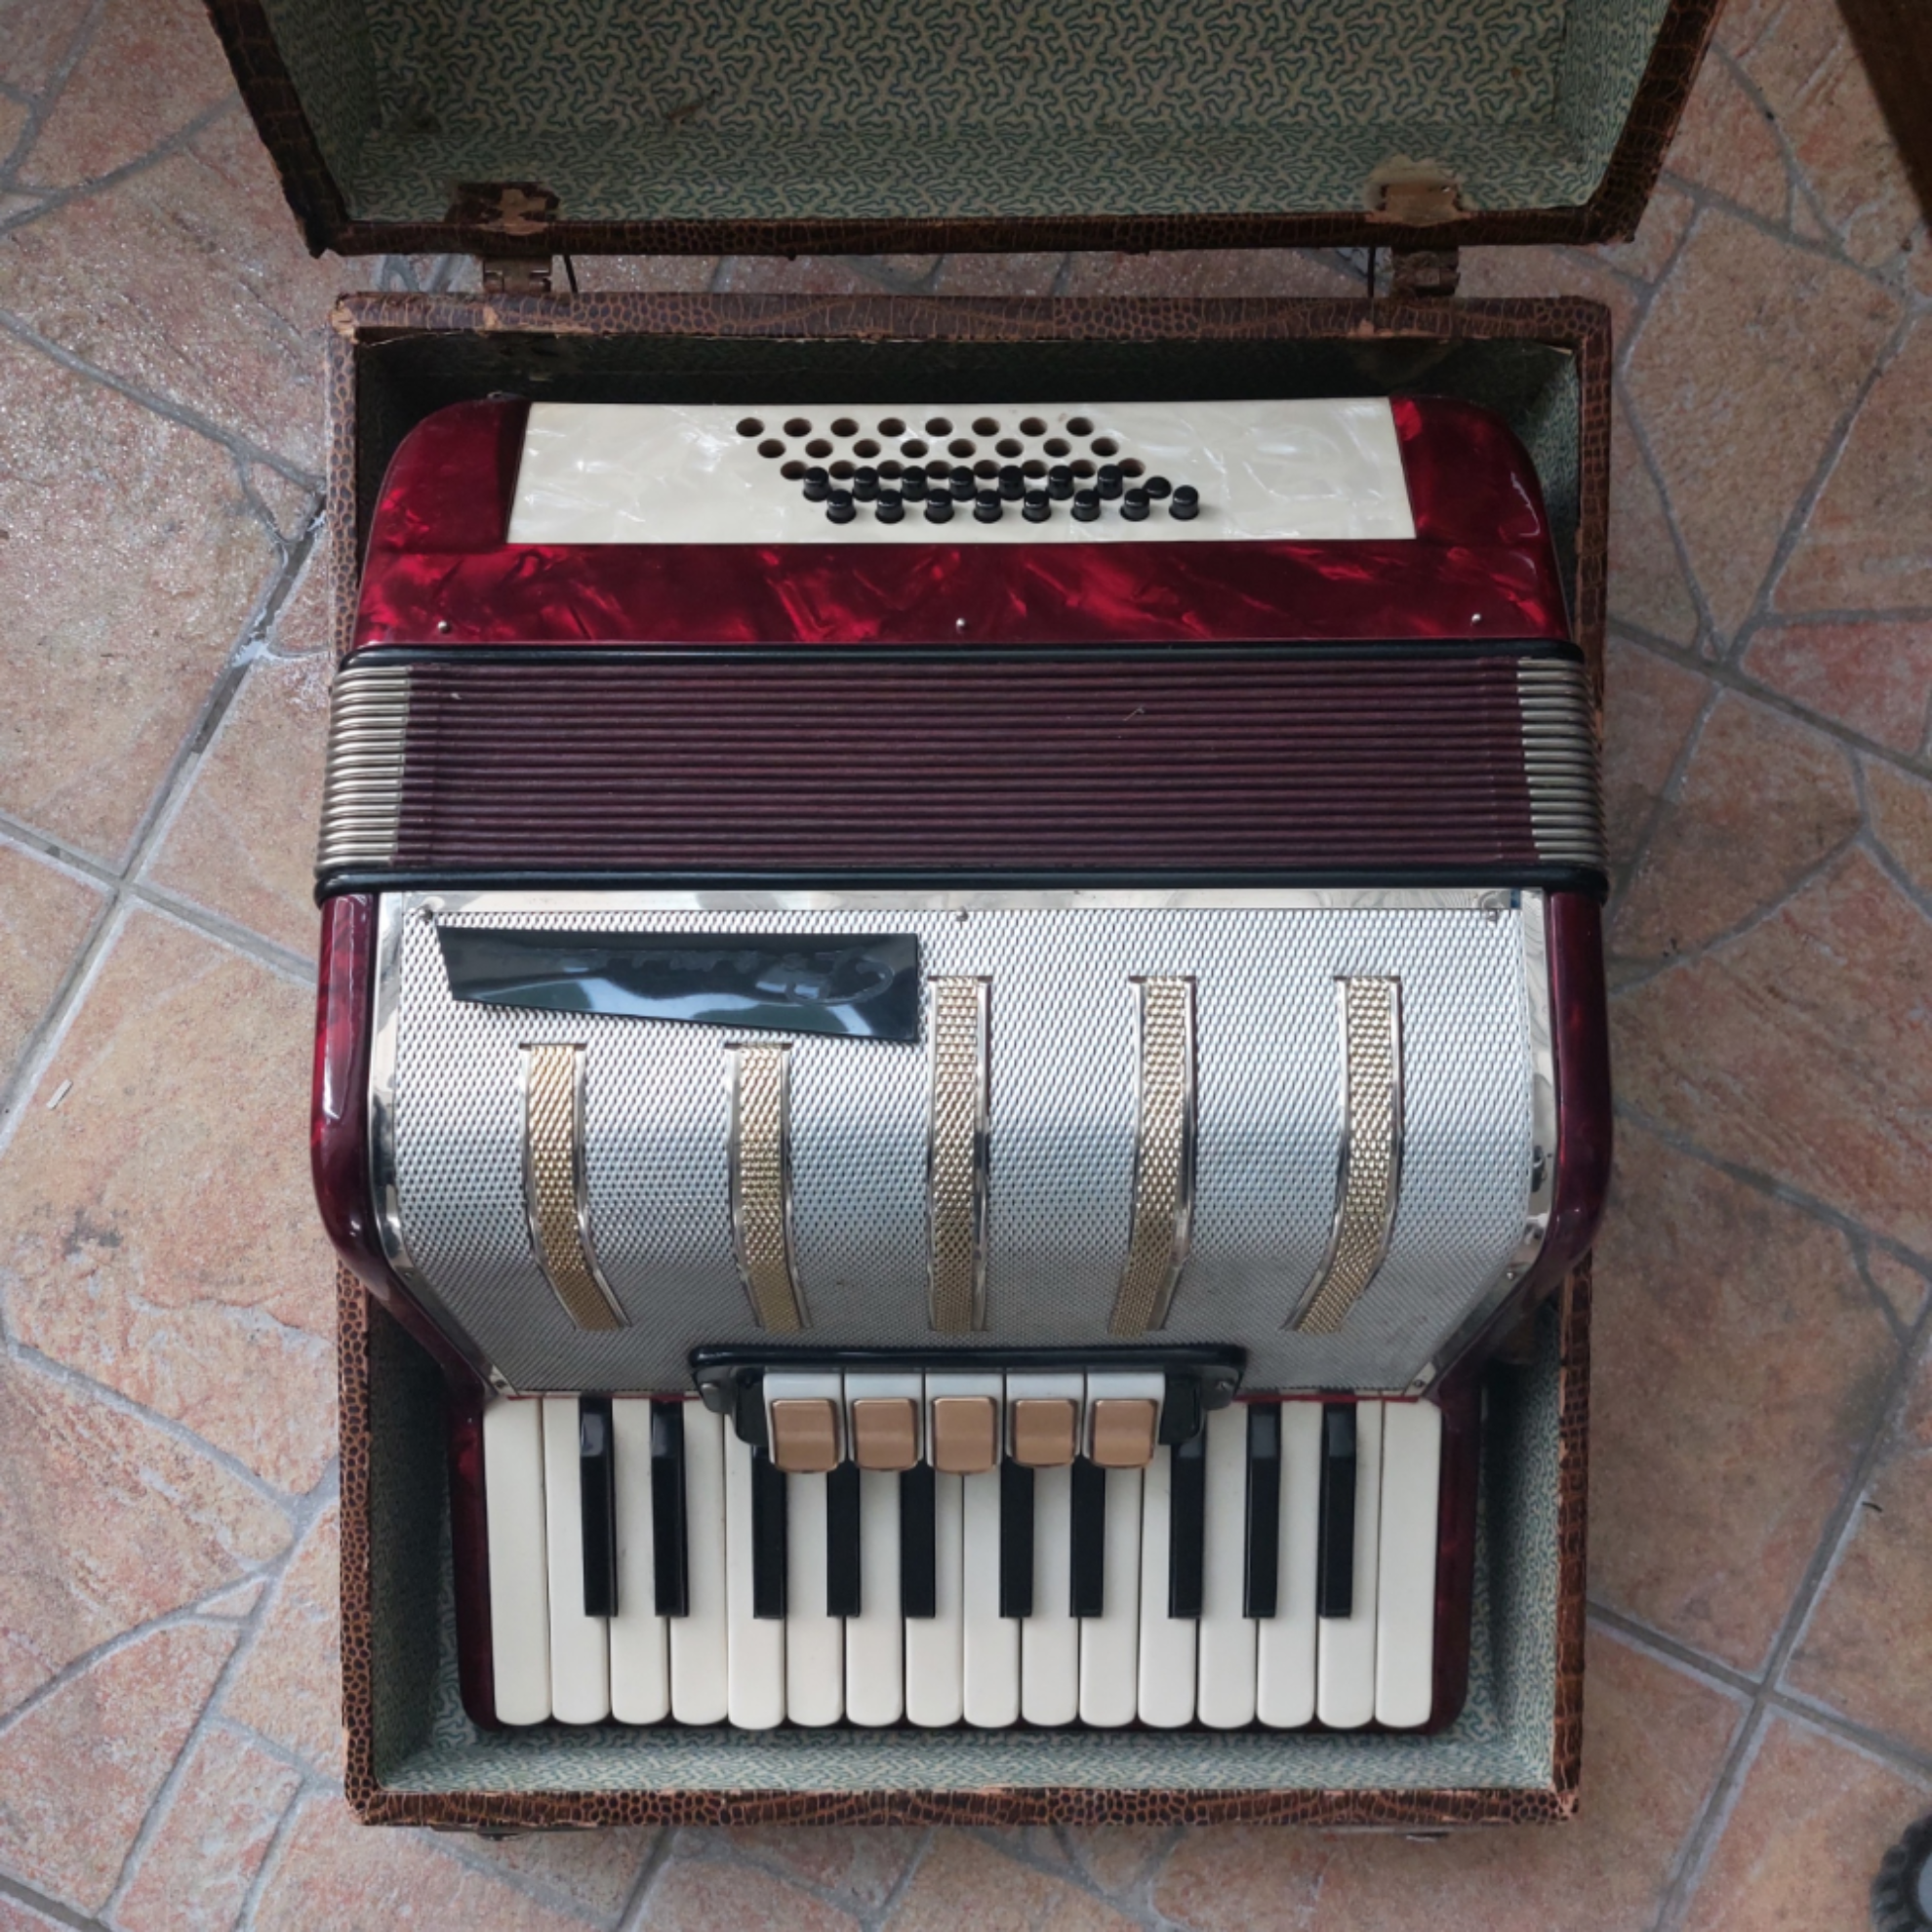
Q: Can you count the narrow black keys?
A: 10